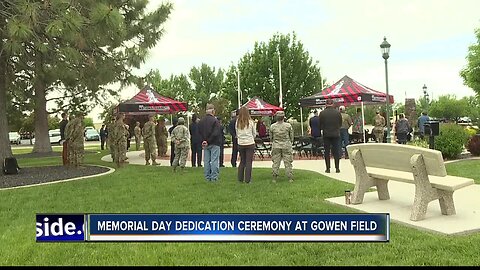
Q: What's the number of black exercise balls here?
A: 0